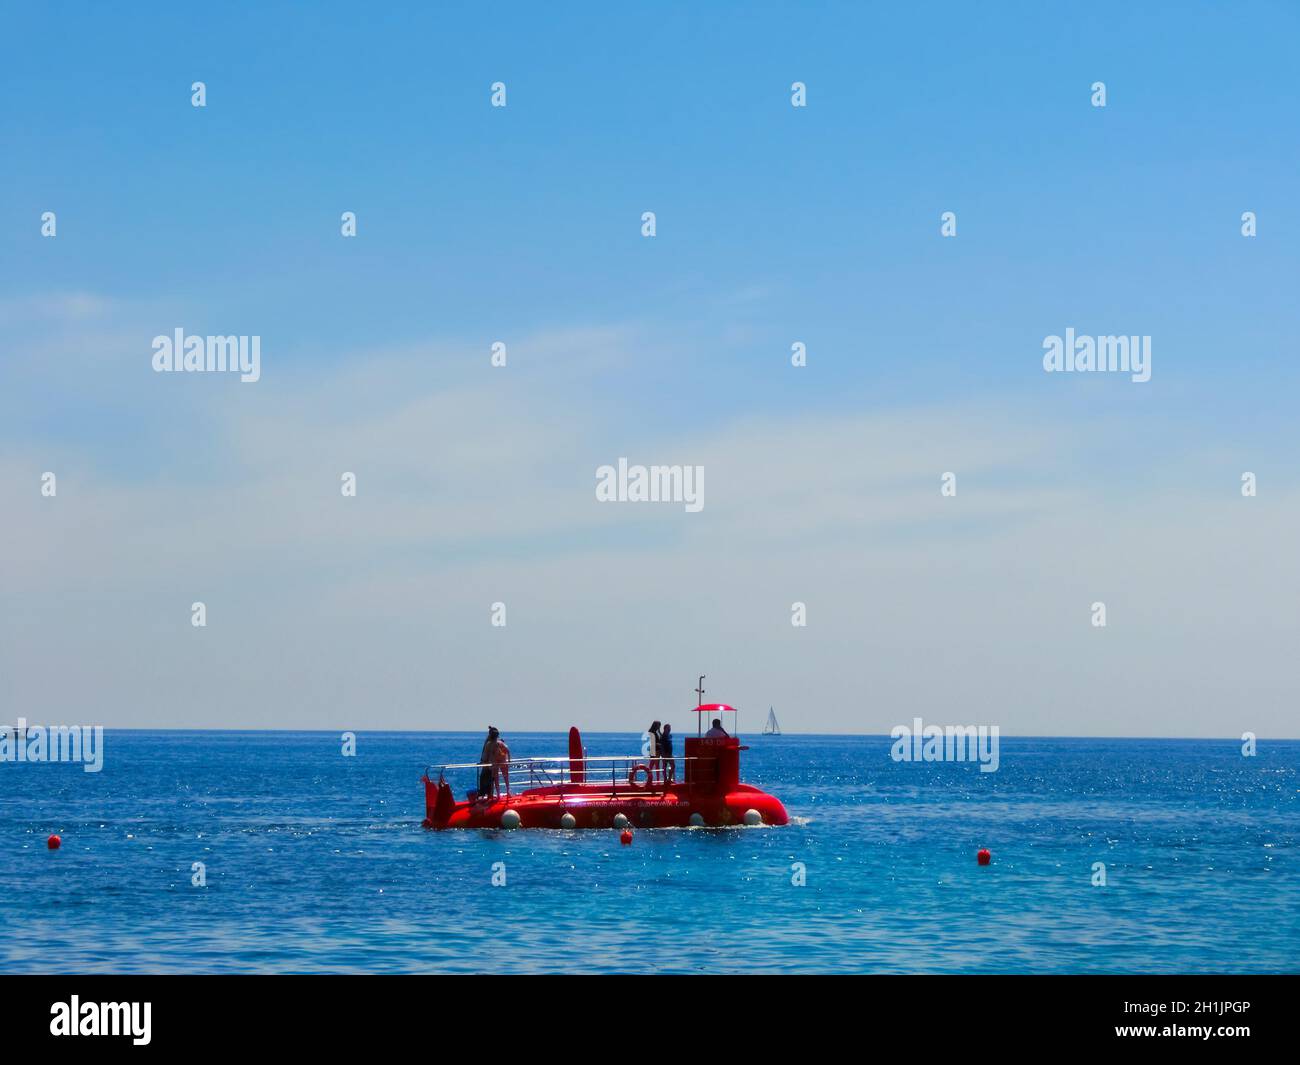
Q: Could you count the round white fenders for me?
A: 5